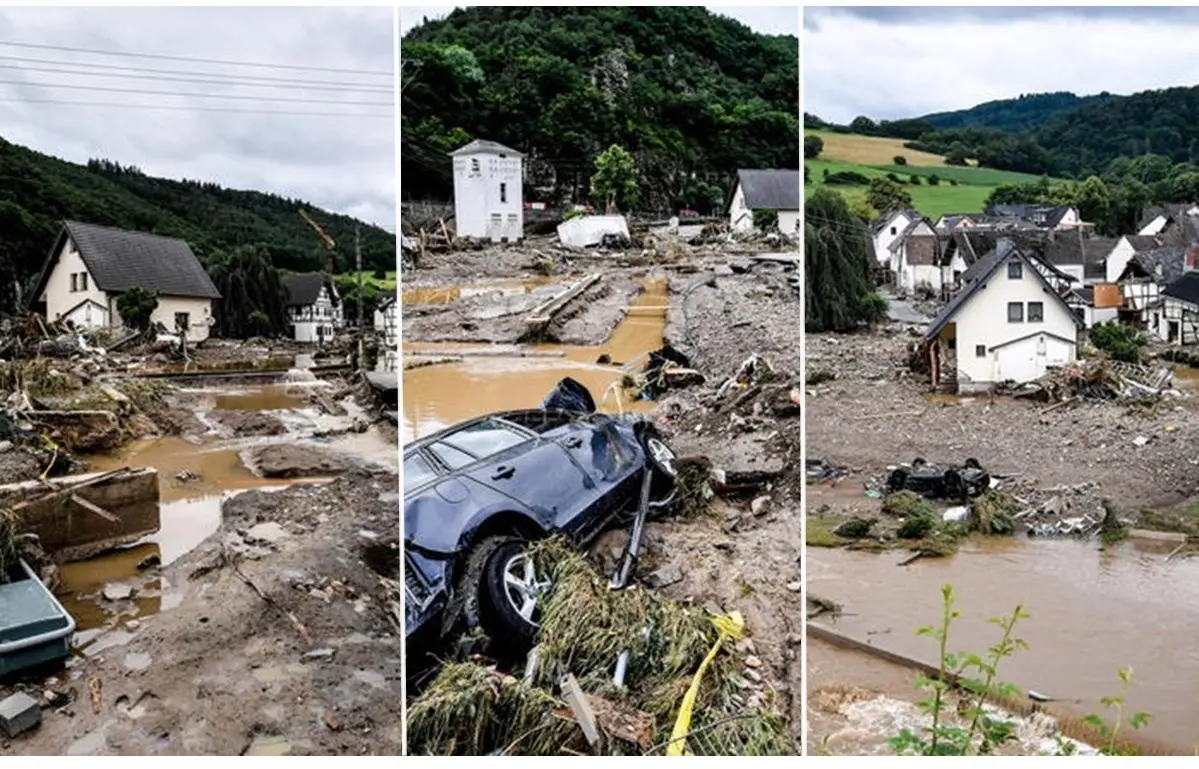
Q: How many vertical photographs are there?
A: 3